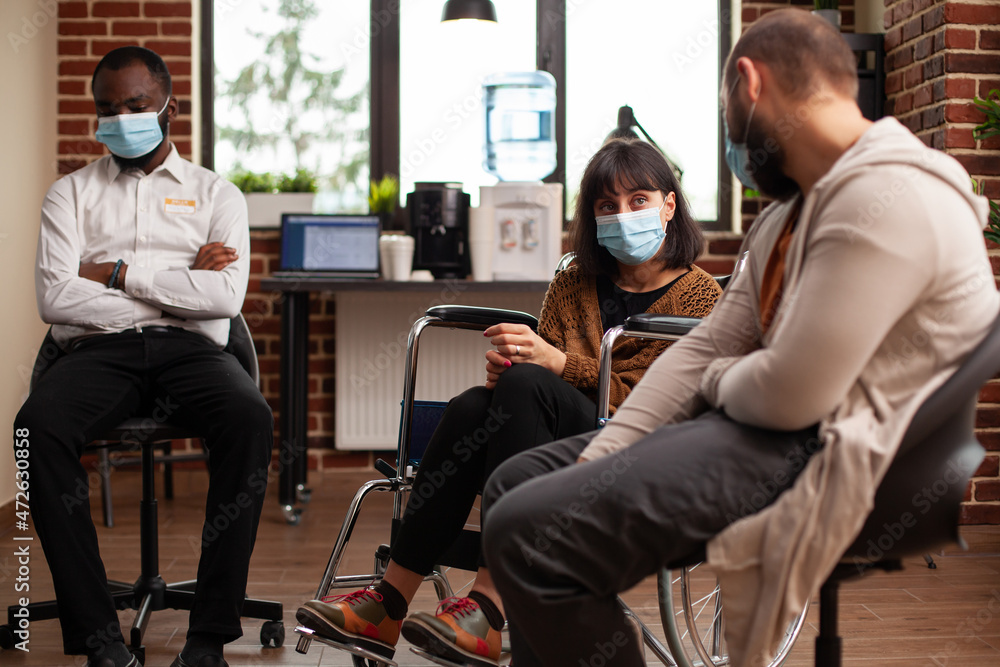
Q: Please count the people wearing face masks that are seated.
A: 3